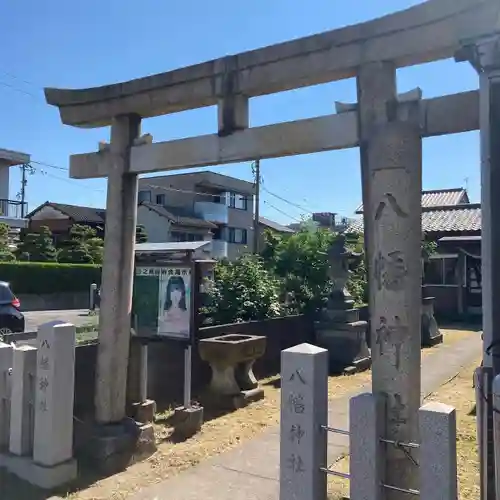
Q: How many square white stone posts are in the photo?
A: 6